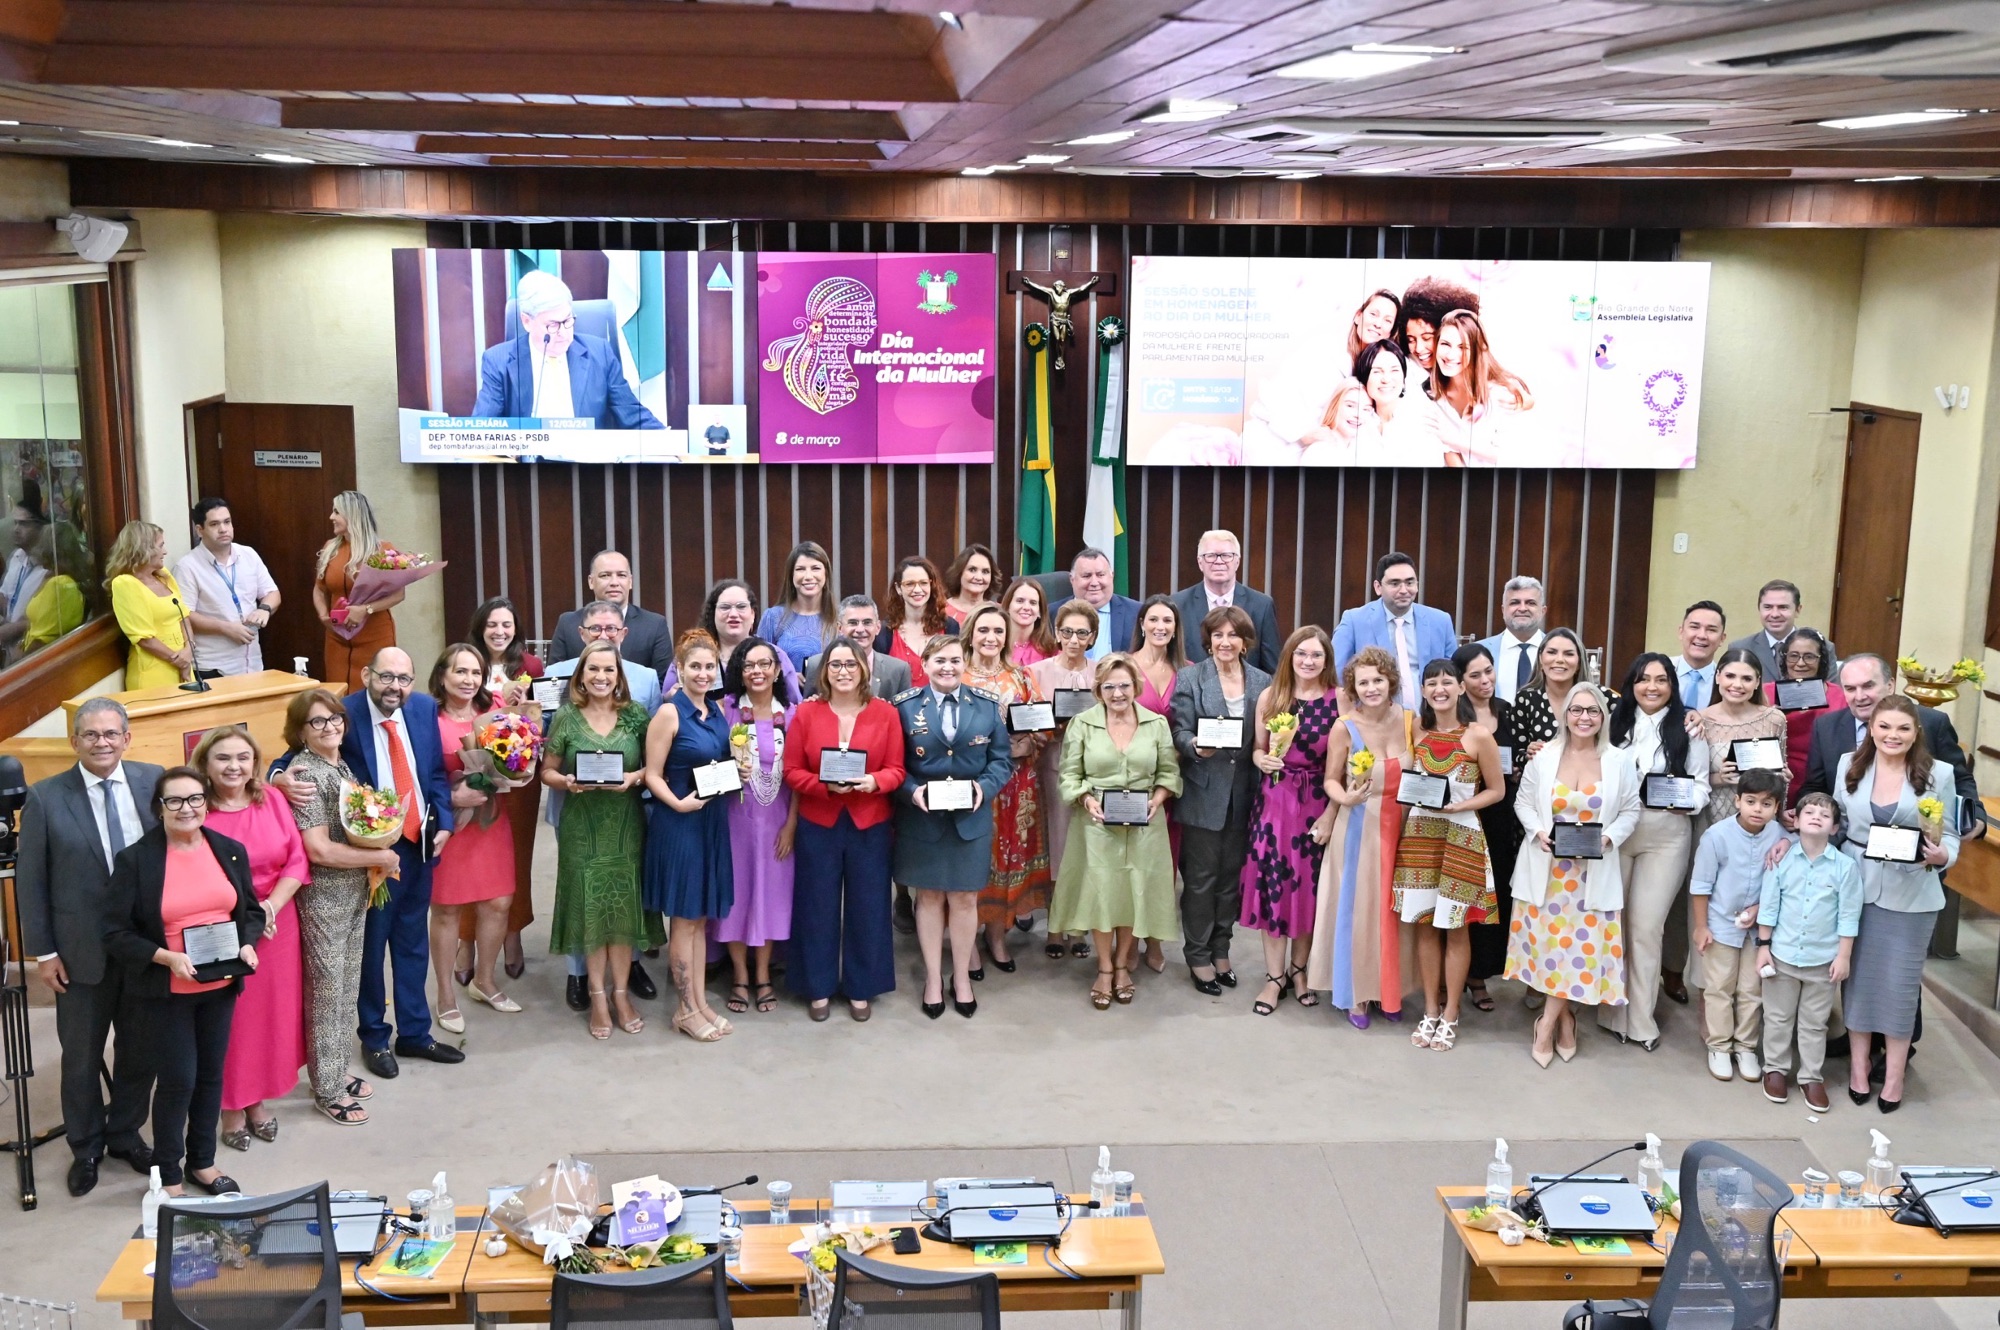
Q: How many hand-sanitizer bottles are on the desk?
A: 6